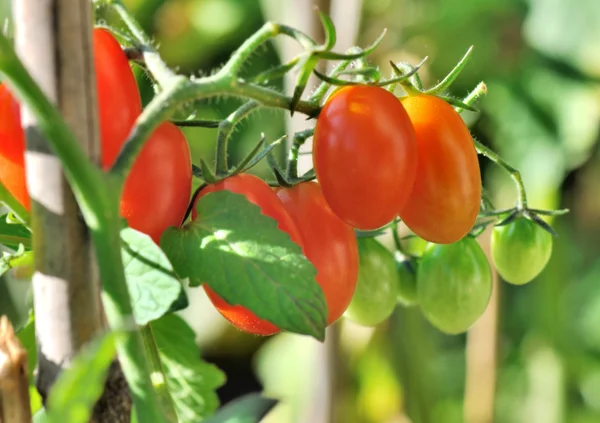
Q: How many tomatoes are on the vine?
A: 11